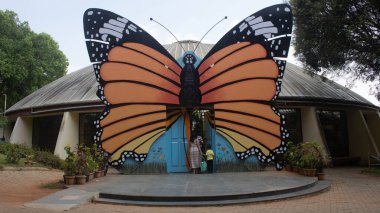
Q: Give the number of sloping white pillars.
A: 4